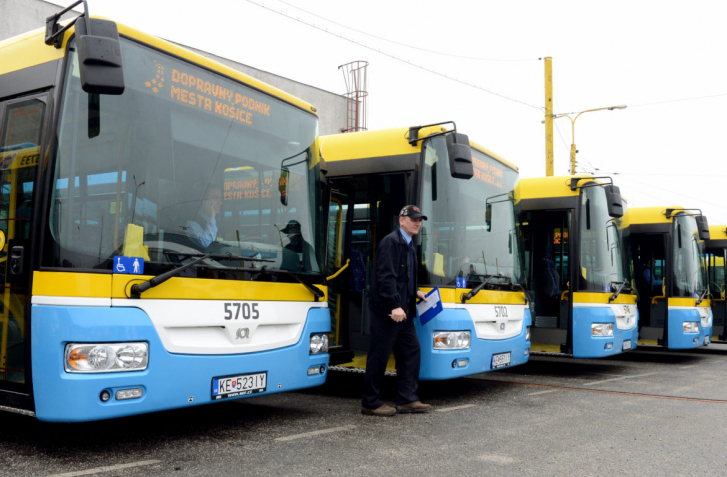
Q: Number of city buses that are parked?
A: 5